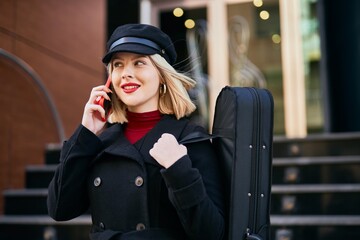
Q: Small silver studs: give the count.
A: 4